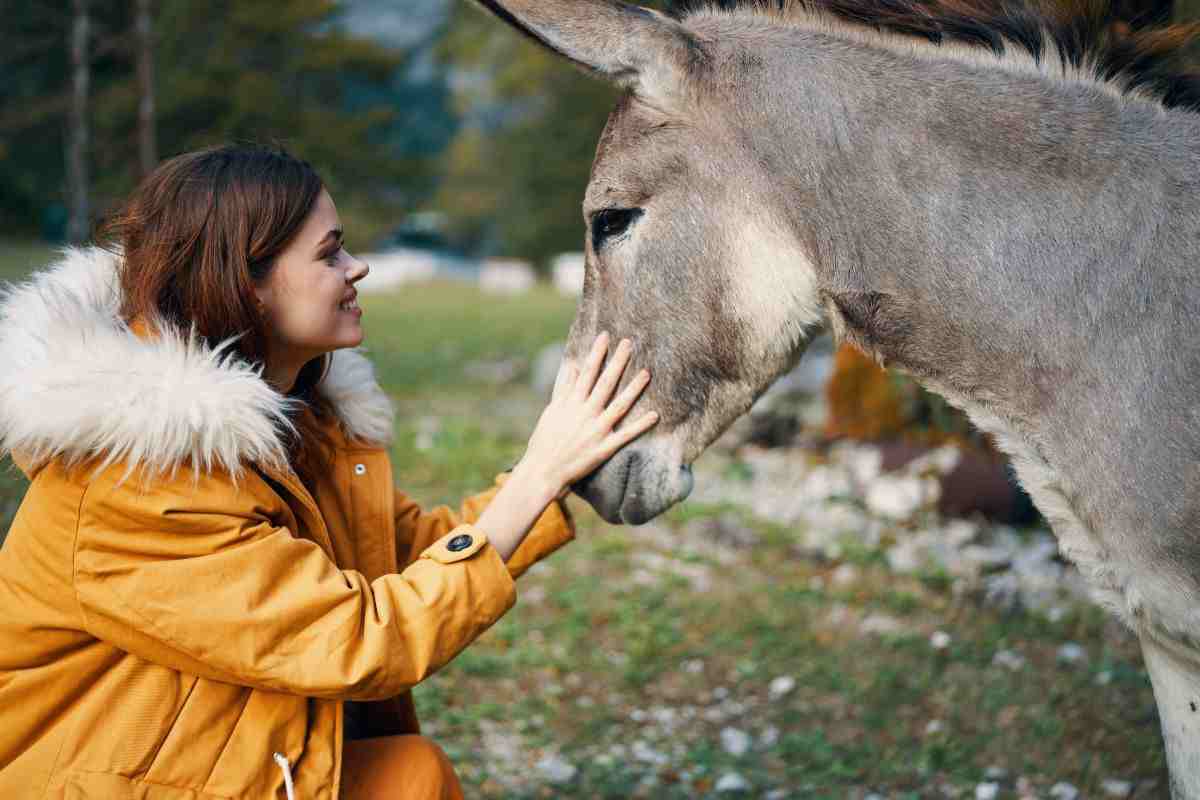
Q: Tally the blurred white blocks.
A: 3